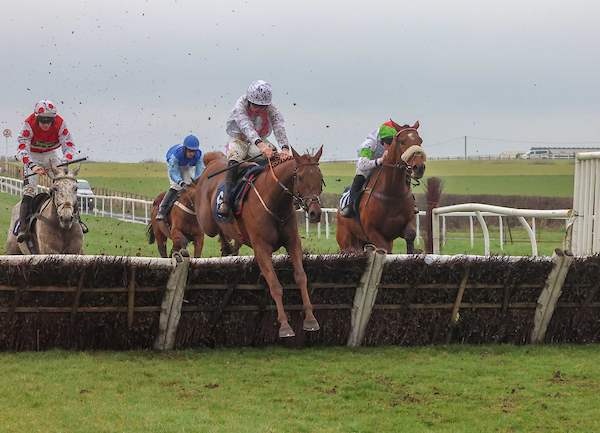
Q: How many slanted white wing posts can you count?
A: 3